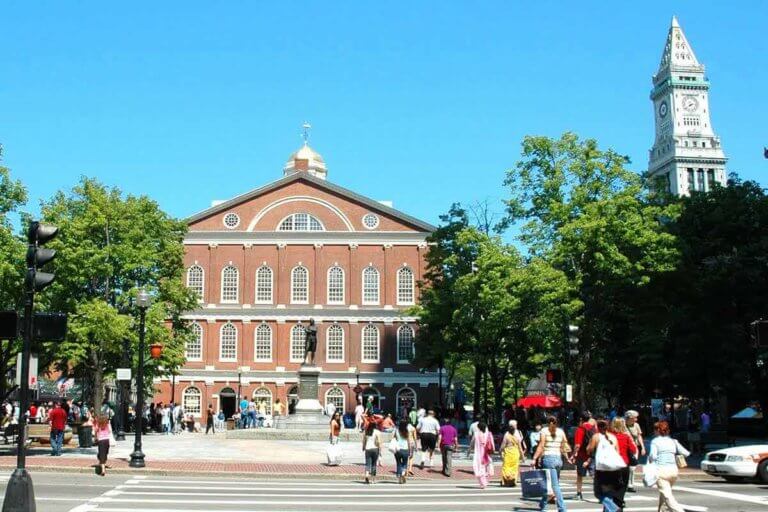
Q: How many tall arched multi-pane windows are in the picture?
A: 14